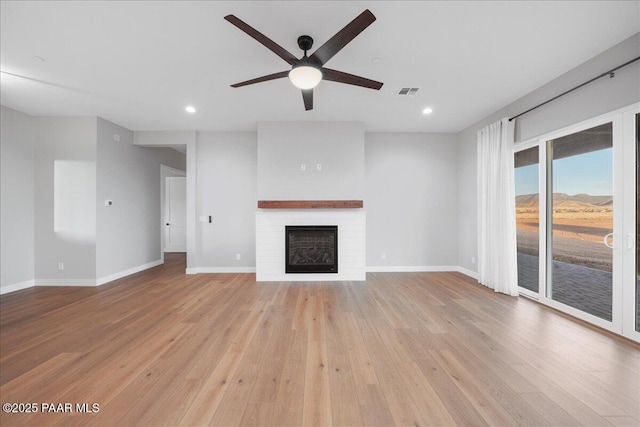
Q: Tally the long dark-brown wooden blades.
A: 5